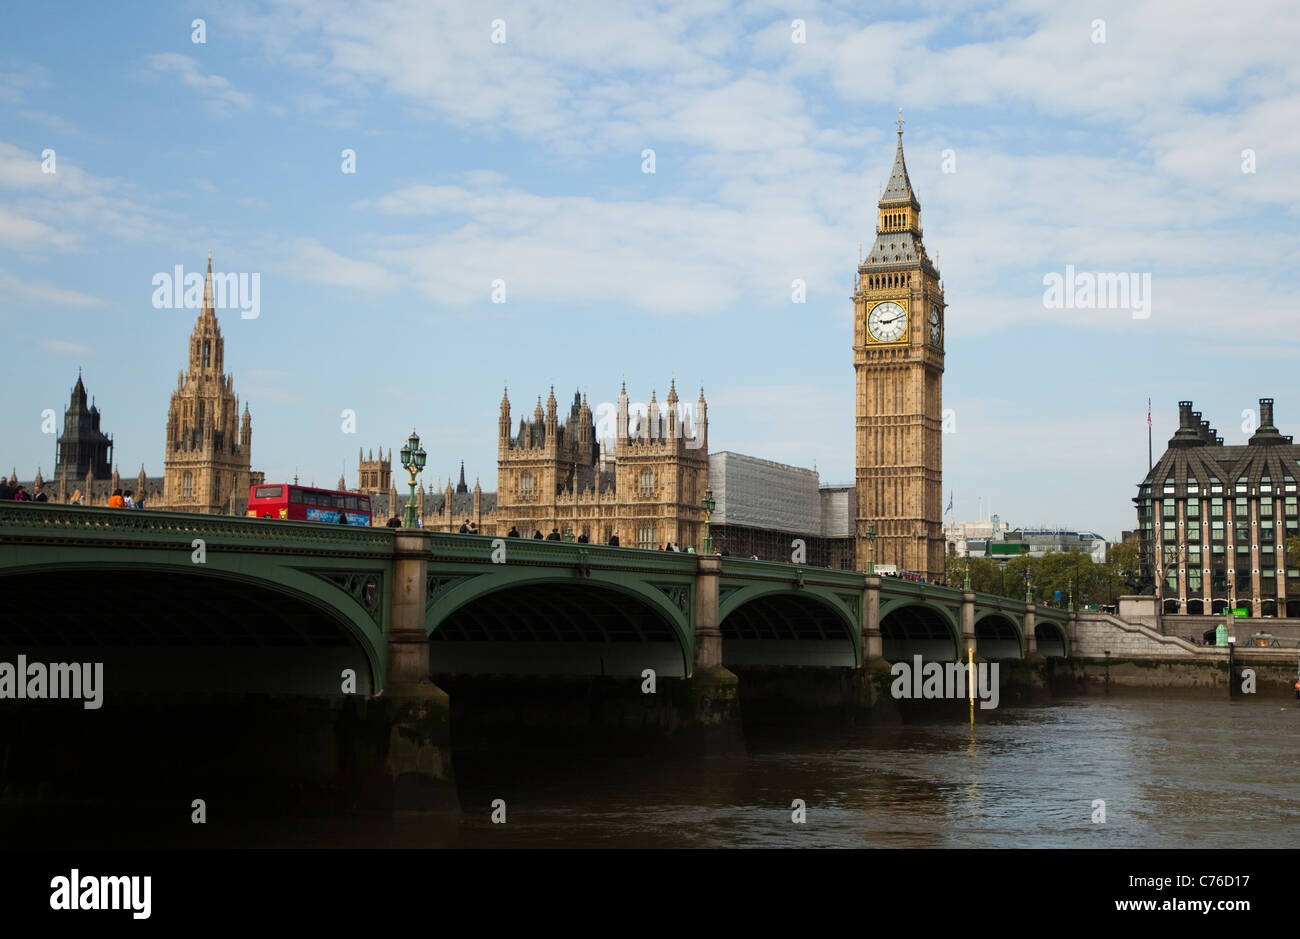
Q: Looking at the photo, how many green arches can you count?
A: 6